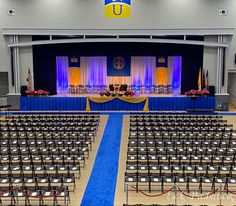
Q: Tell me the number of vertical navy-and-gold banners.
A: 2